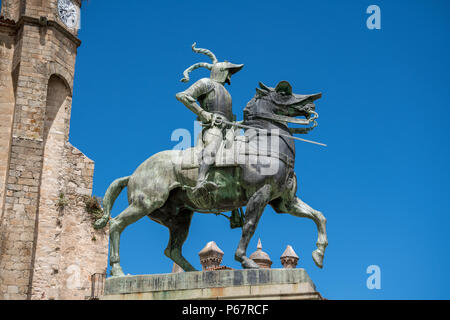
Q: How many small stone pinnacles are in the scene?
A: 3